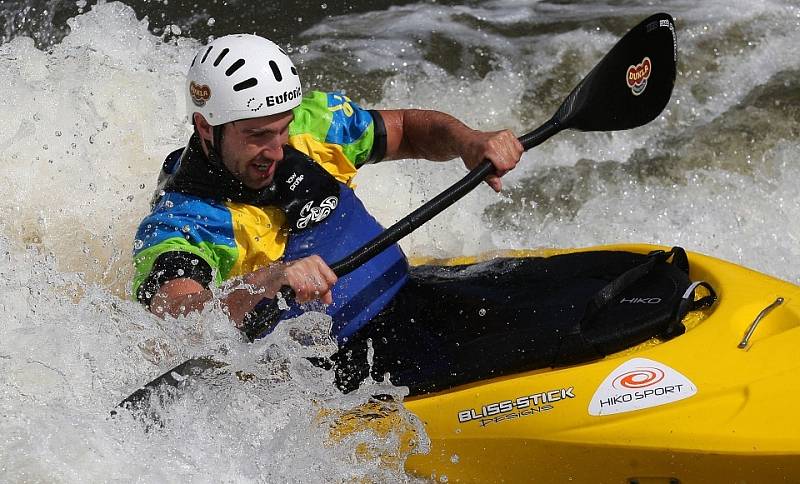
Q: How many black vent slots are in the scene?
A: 8